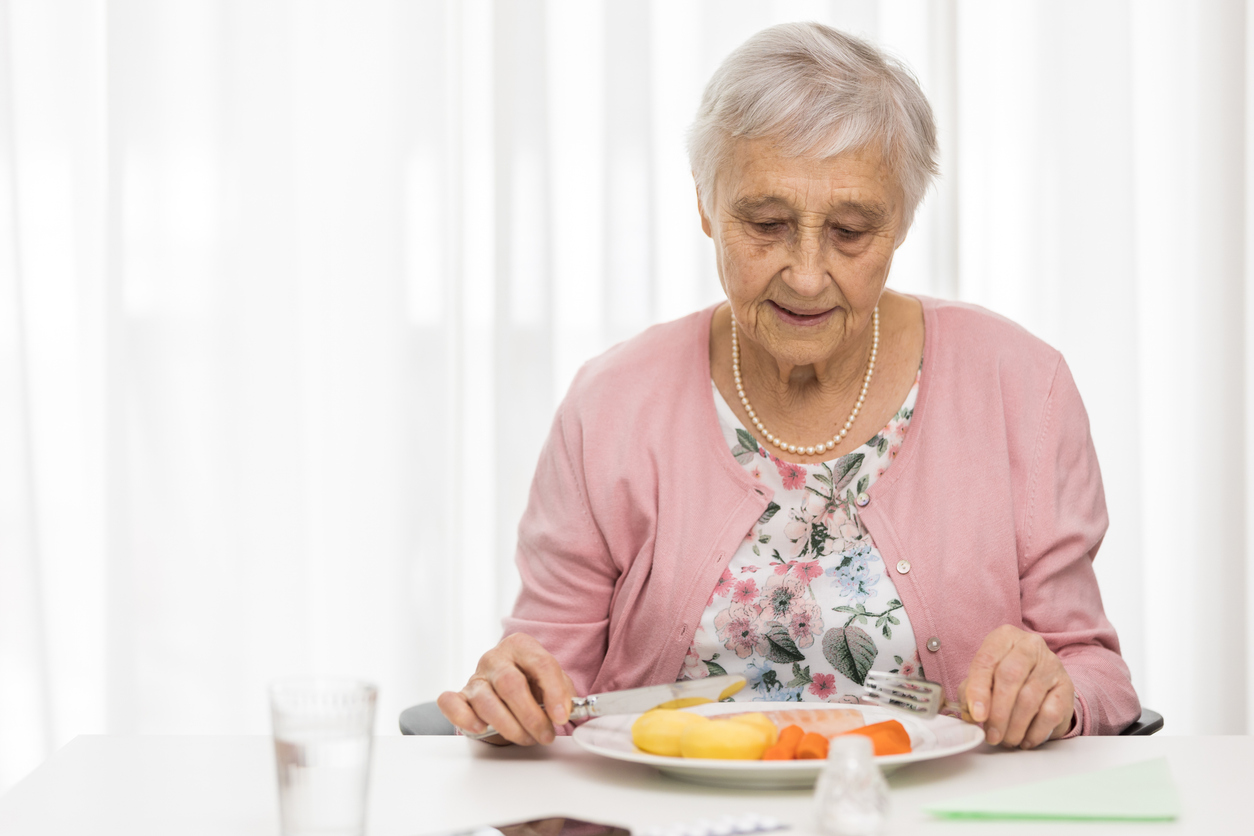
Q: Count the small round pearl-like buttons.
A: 3